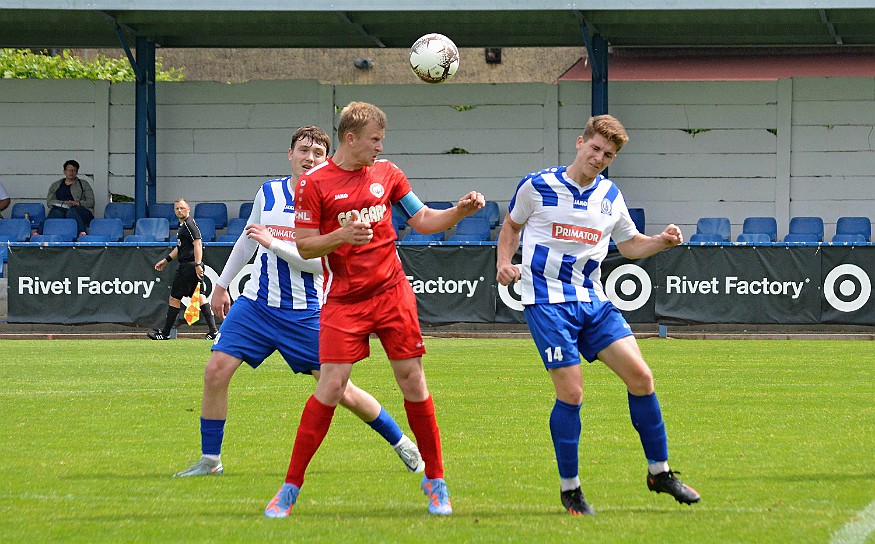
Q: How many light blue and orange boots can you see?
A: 2